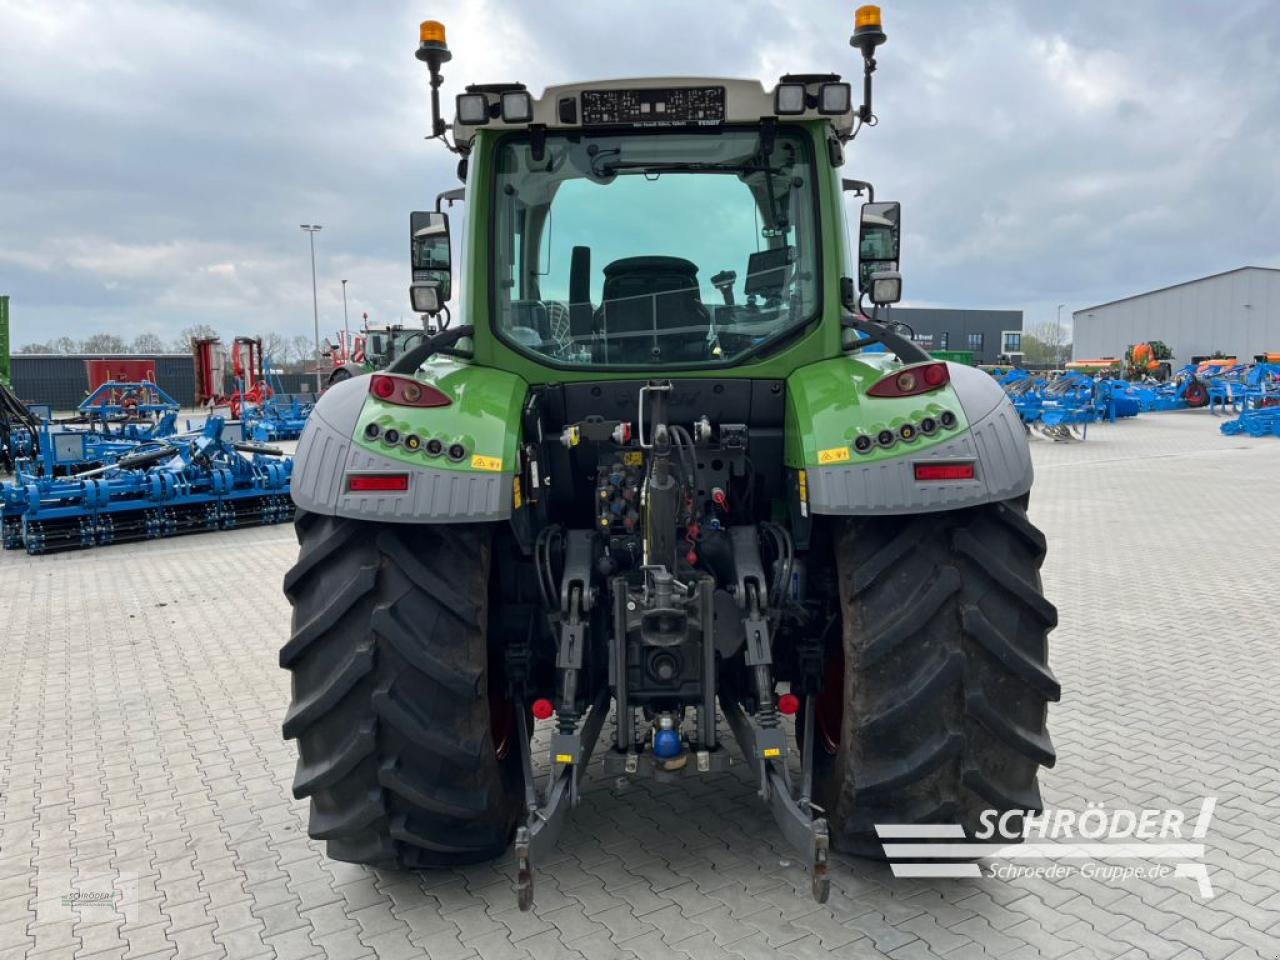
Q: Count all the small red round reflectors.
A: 2